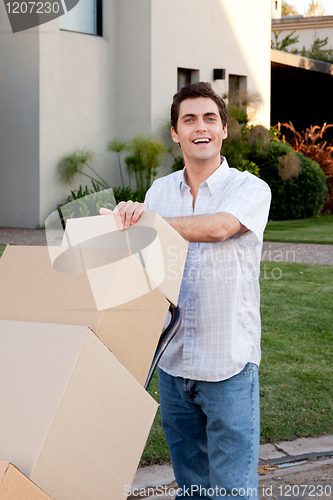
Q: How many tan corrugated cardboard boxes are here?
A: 4